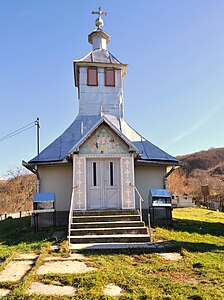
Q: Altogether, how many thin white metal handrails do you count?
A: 2